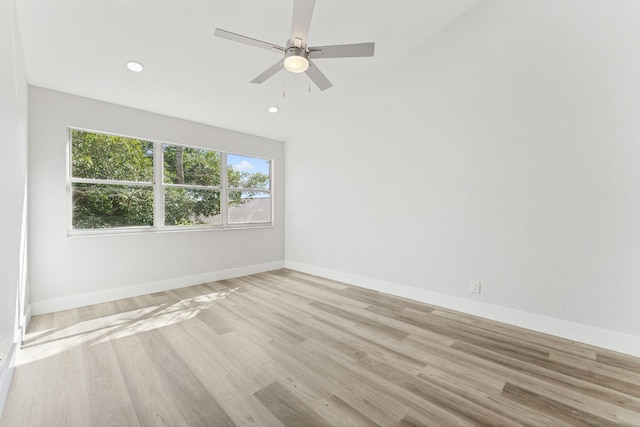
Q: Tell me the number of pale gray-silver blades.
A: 5